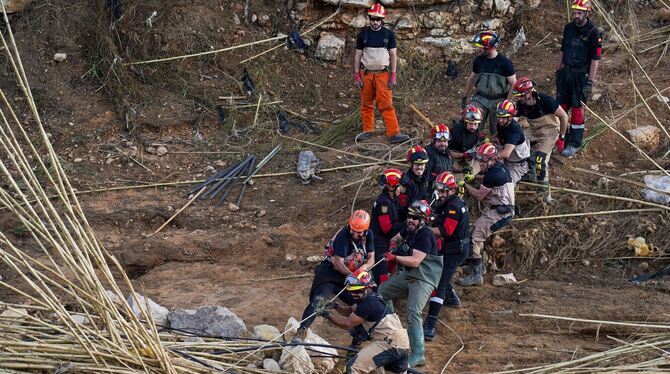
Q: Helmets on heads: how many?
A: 14